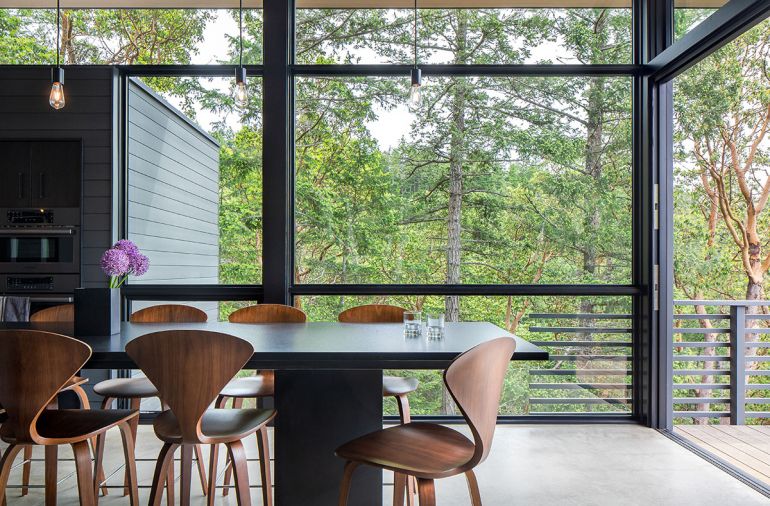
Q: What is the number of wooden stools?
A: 7